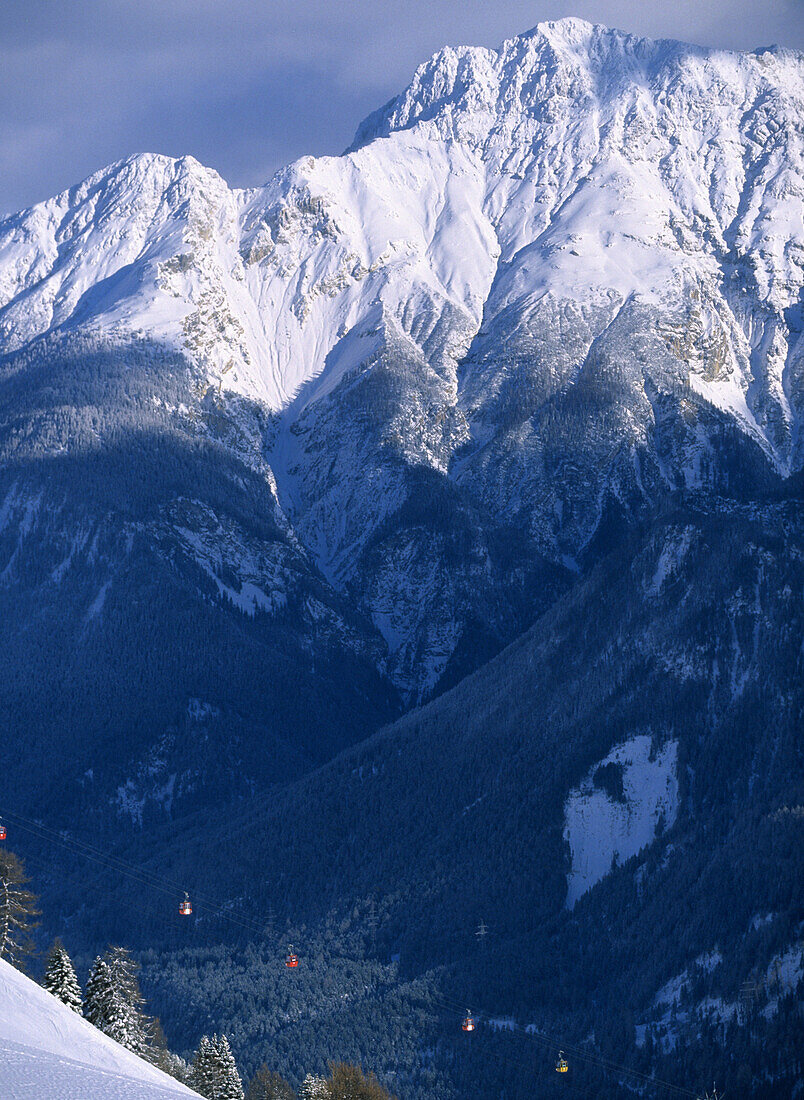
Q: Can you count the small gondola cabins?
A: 5